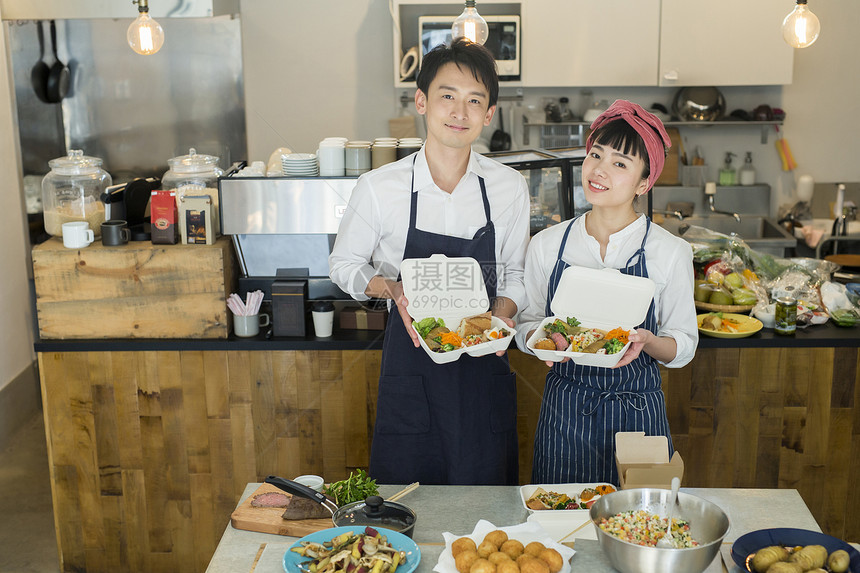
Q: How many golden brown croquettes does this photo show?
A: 12